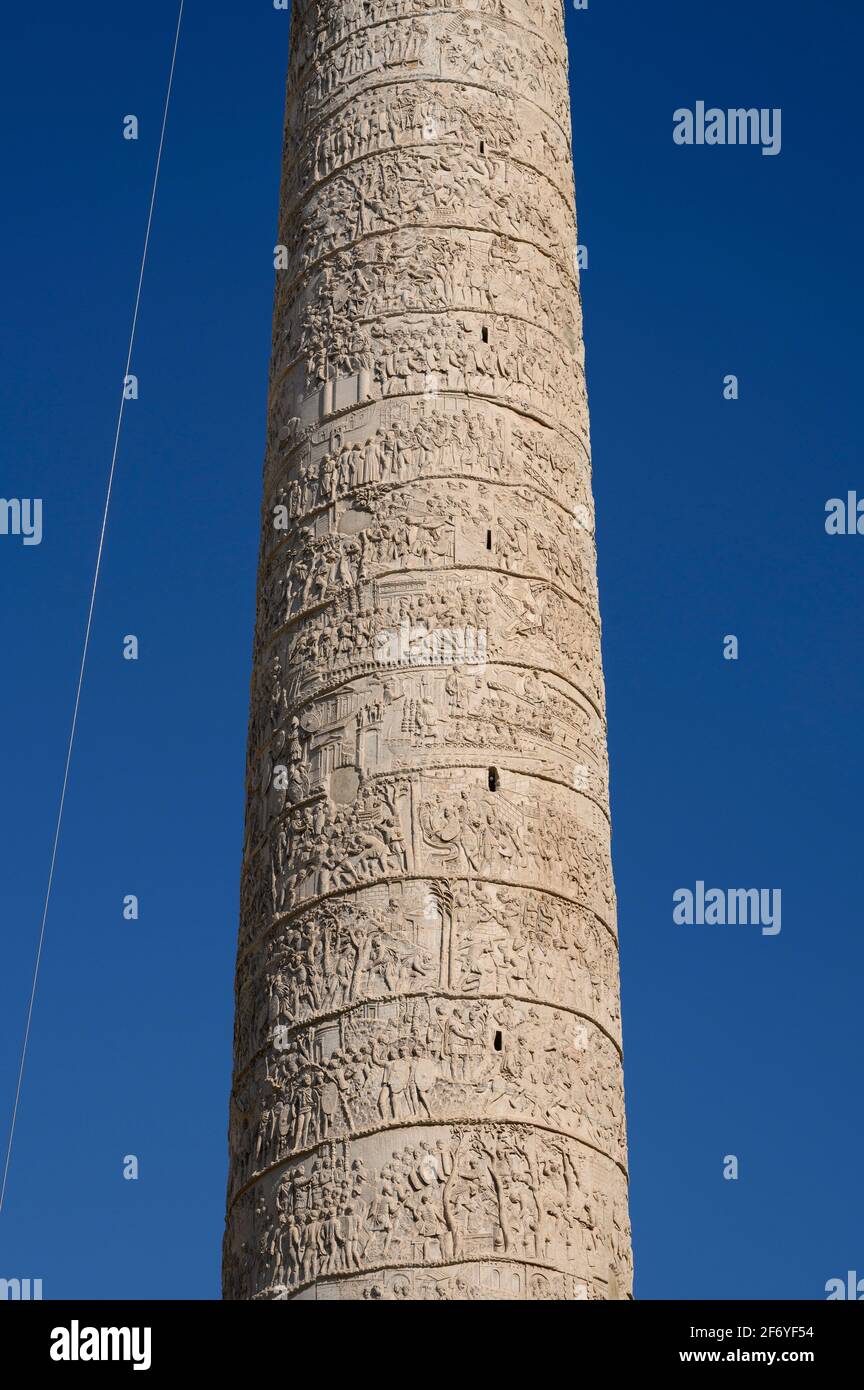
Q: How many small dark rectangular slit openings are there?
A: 5